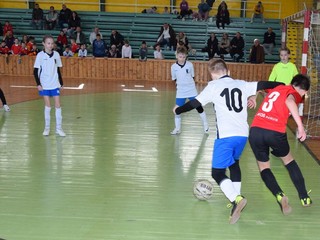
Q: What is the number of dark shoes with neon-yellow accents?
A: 3